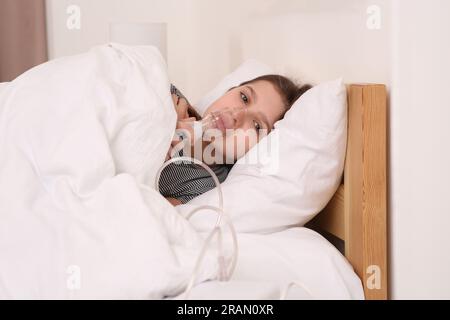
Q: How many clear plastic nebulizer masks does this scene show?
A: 1